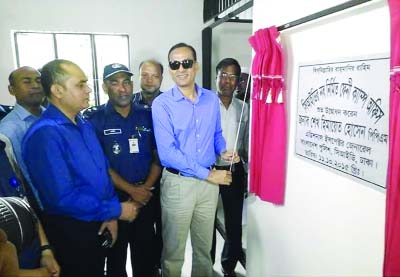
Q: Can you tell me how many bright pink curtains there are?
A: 2